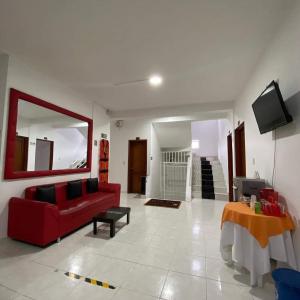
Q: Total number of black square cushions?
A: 3